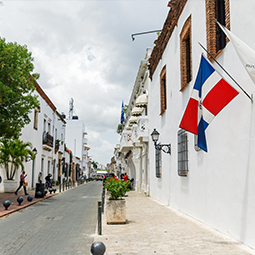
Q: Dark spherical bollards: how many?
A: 8